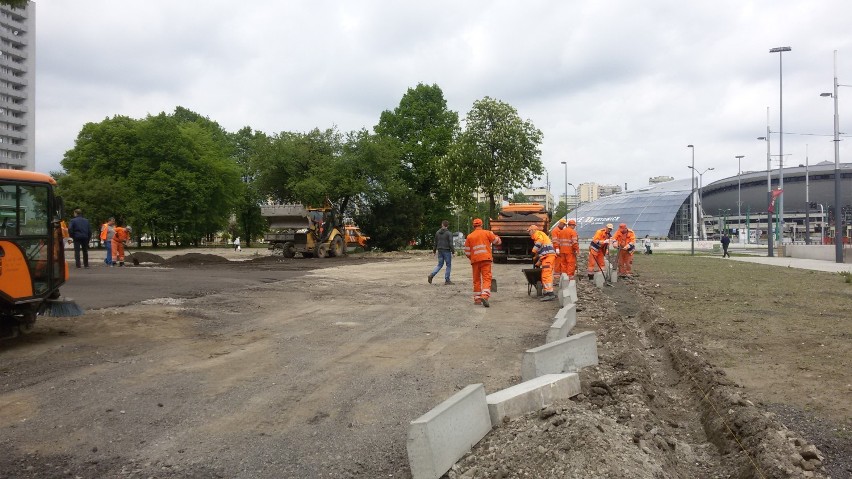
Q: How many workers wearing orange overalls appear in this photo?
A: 7